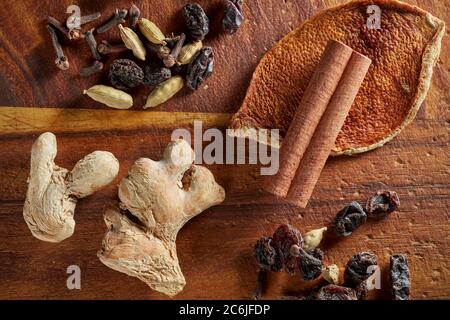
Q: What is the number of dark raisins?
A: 13